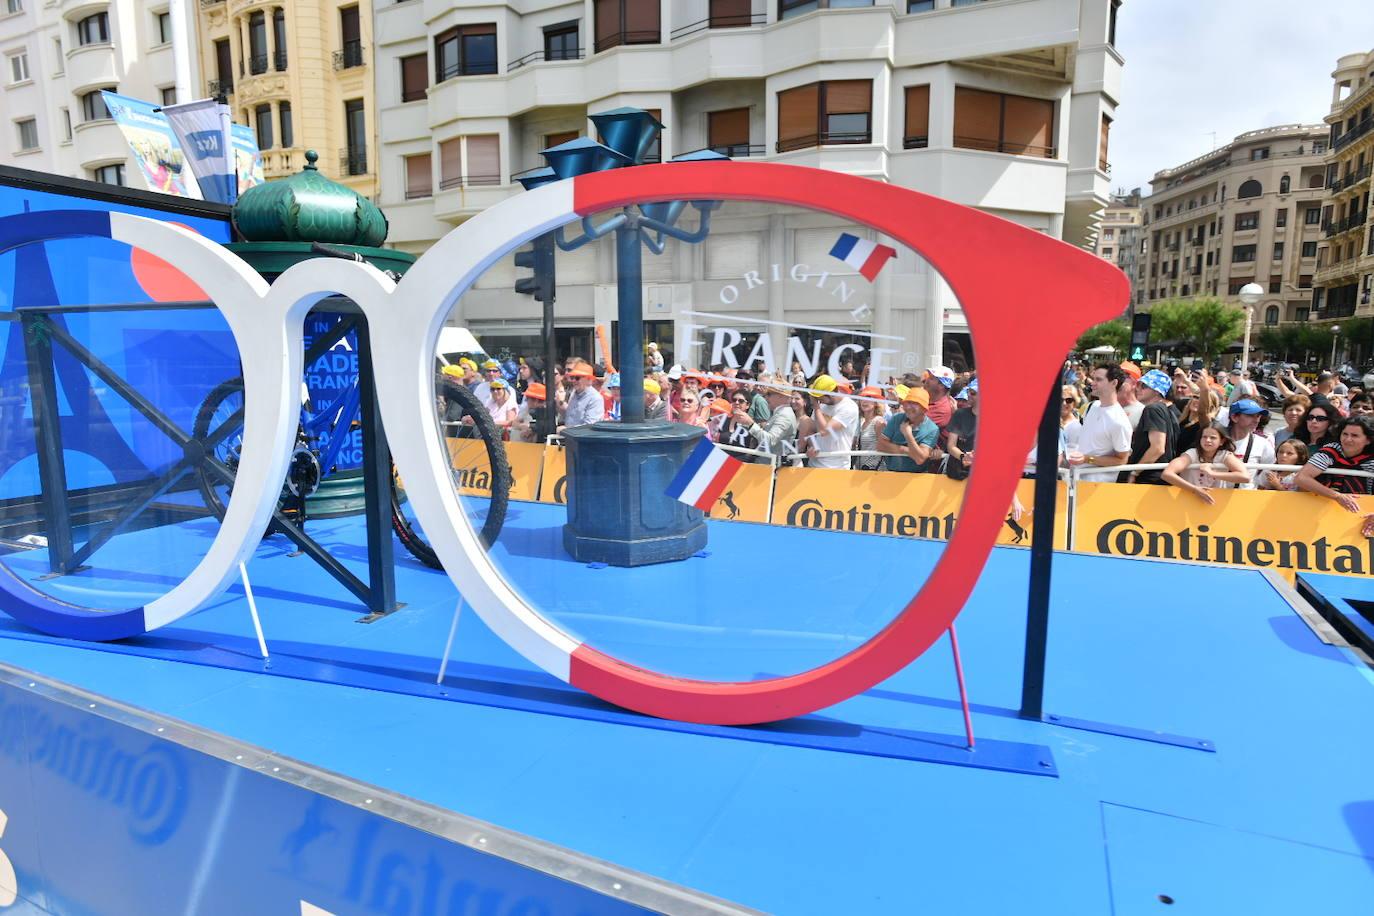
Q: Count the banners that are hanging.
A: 3